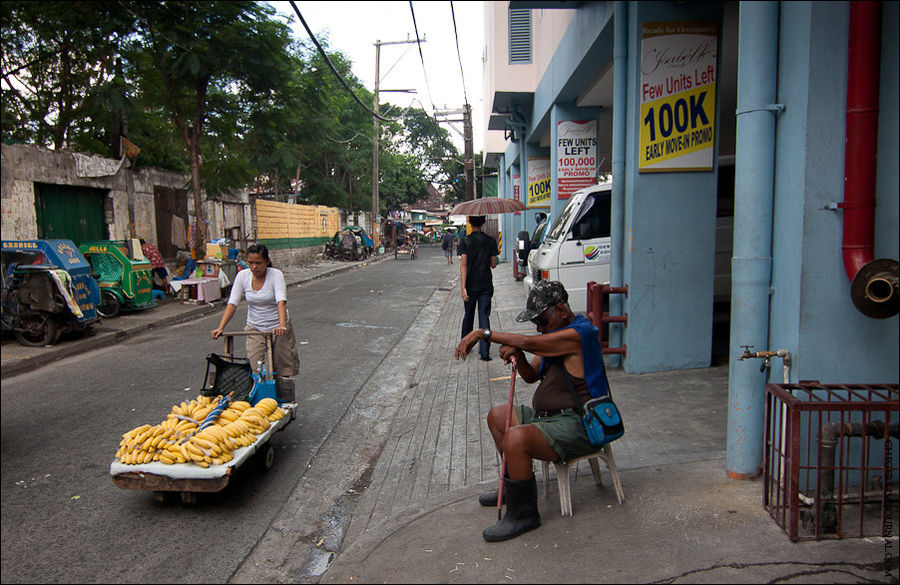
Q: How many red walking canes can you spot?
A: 1